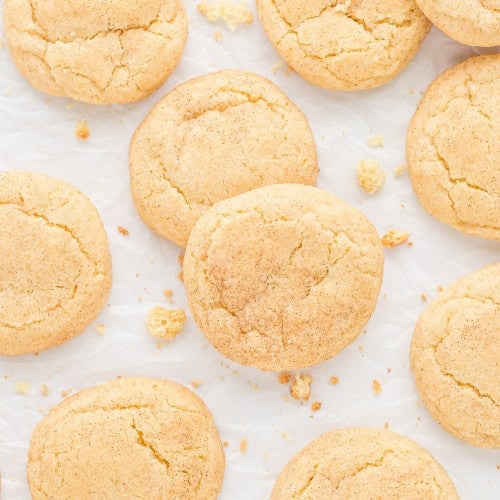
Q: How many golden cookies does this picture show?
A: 10